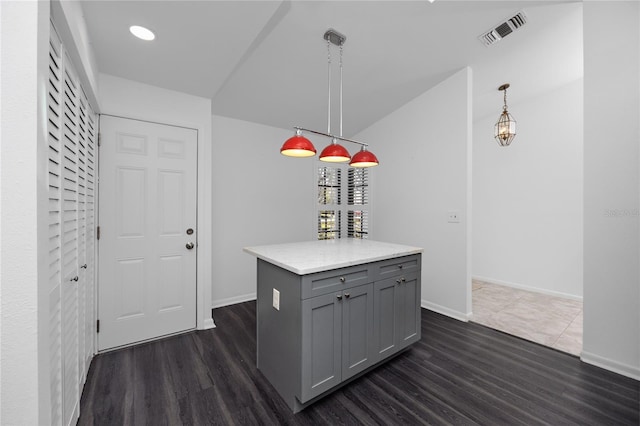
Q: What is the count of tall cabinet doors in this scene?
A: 4